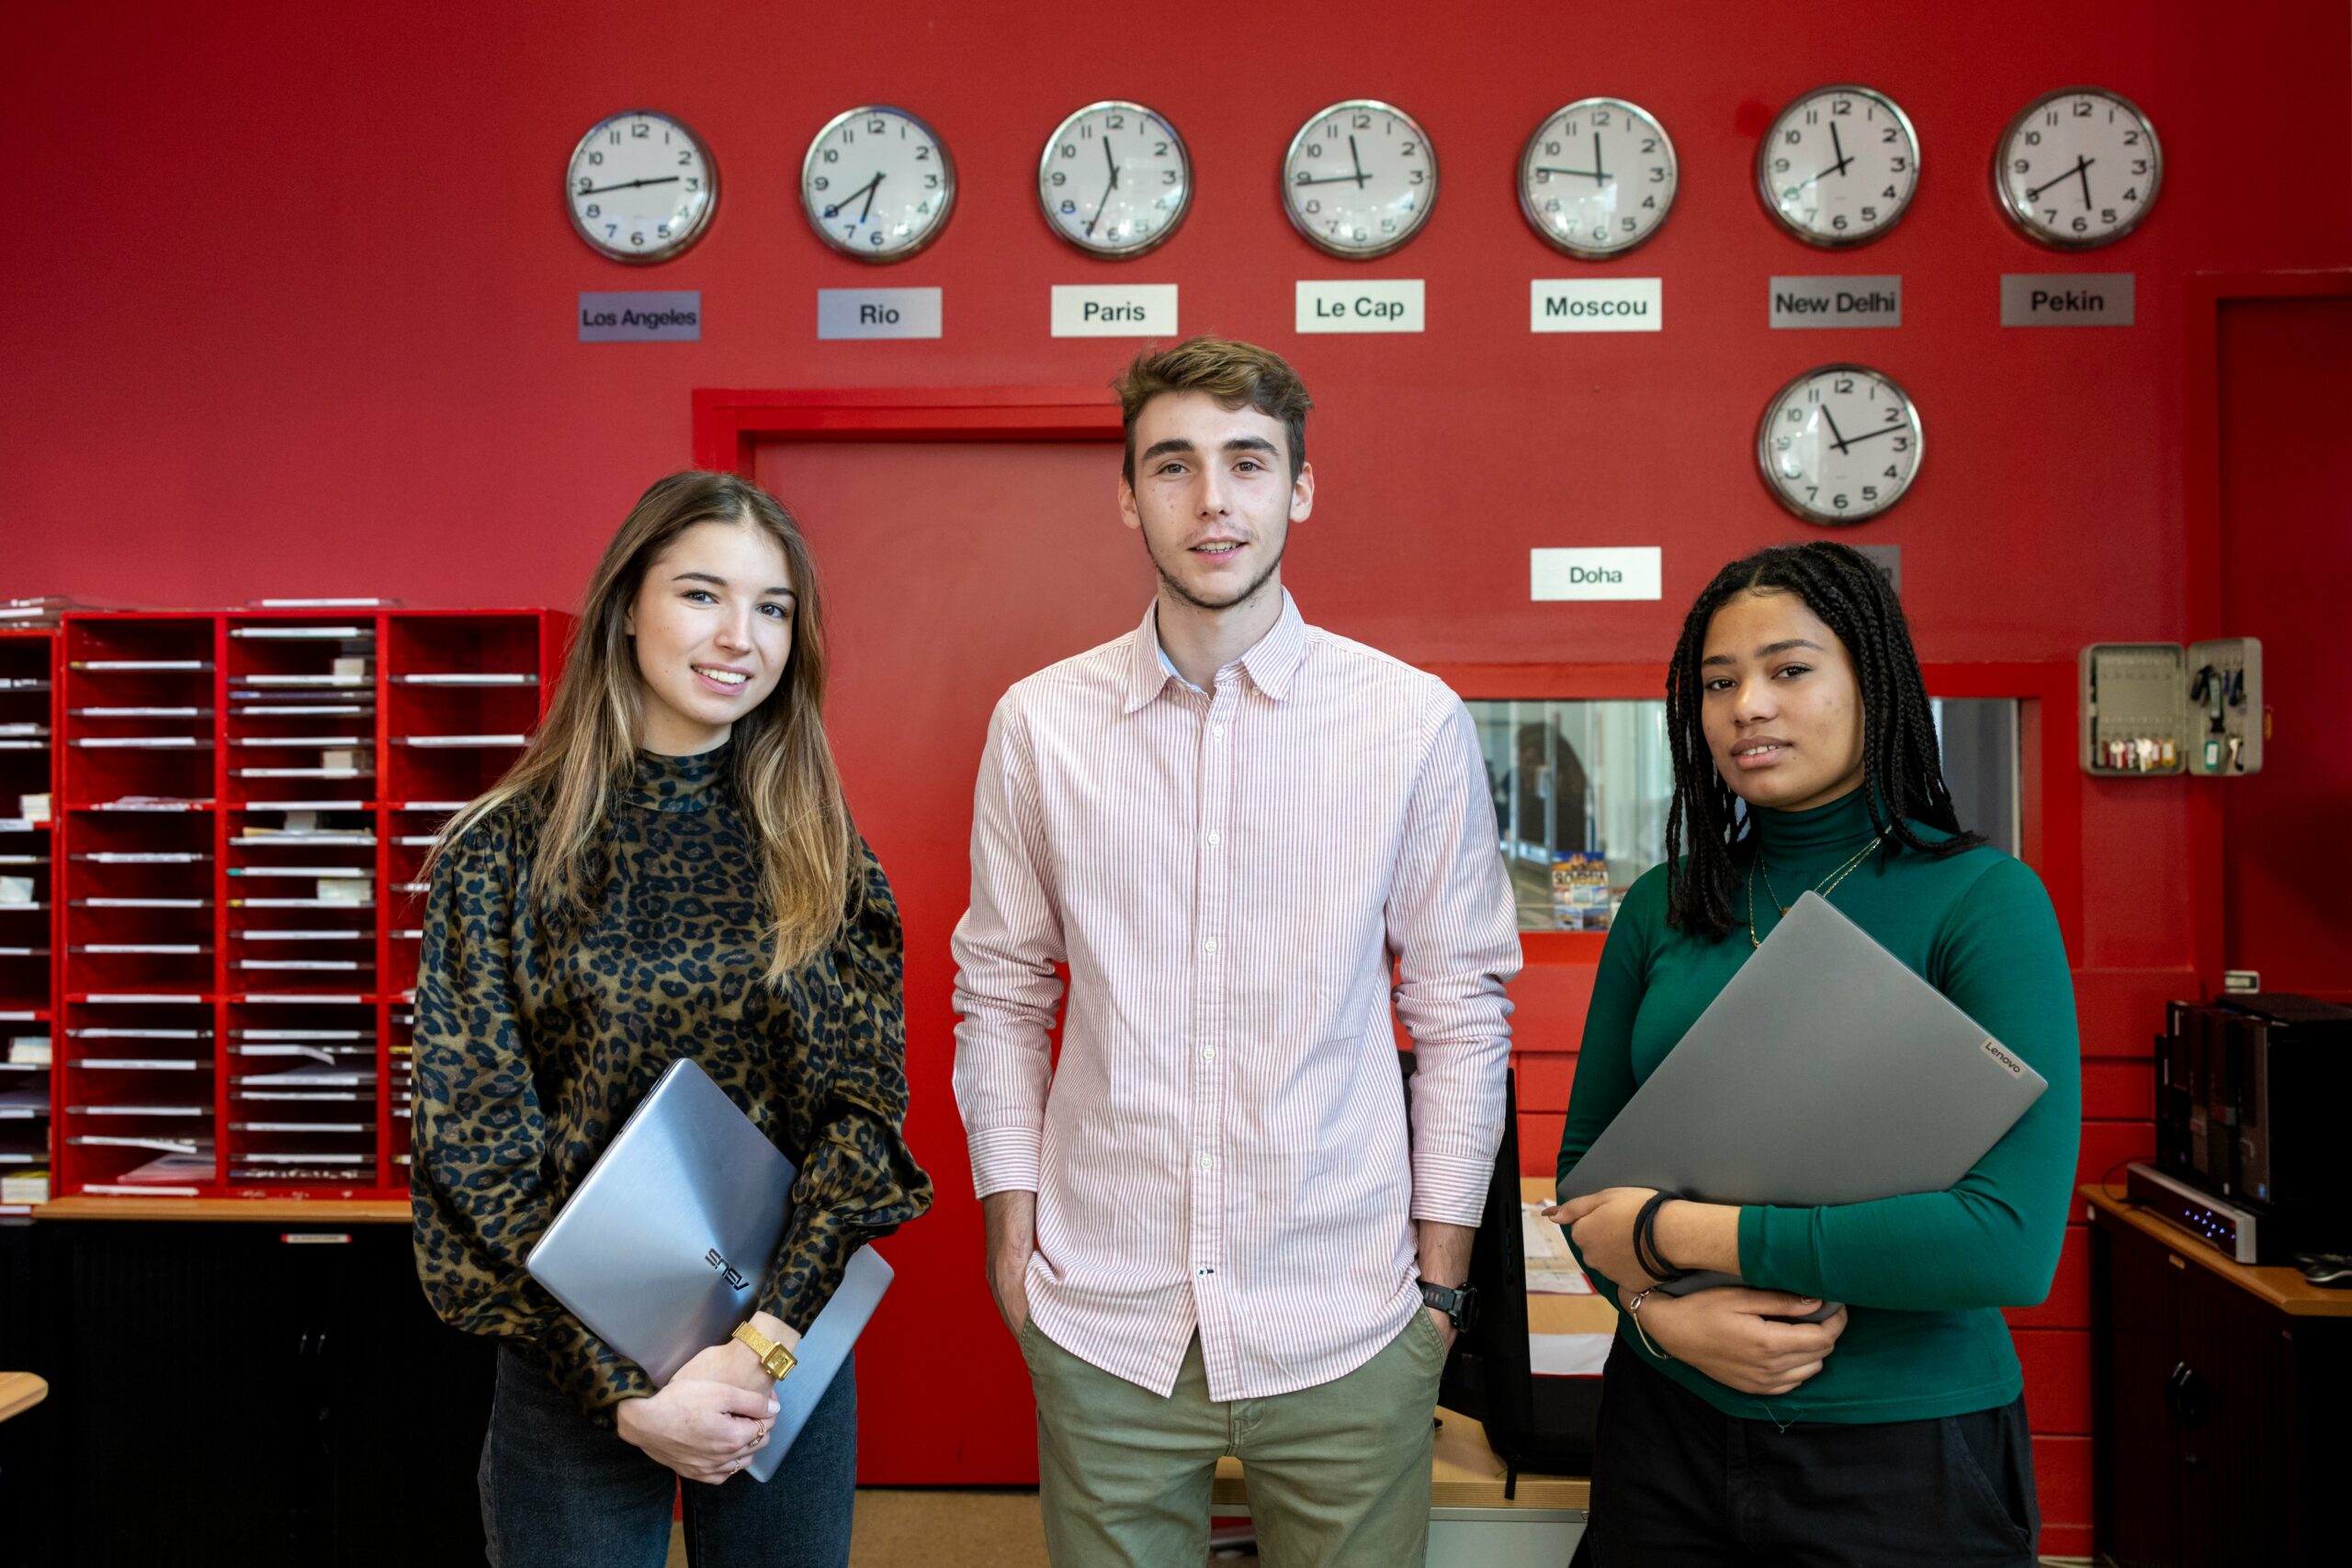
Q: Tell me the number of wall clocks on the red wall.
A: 8